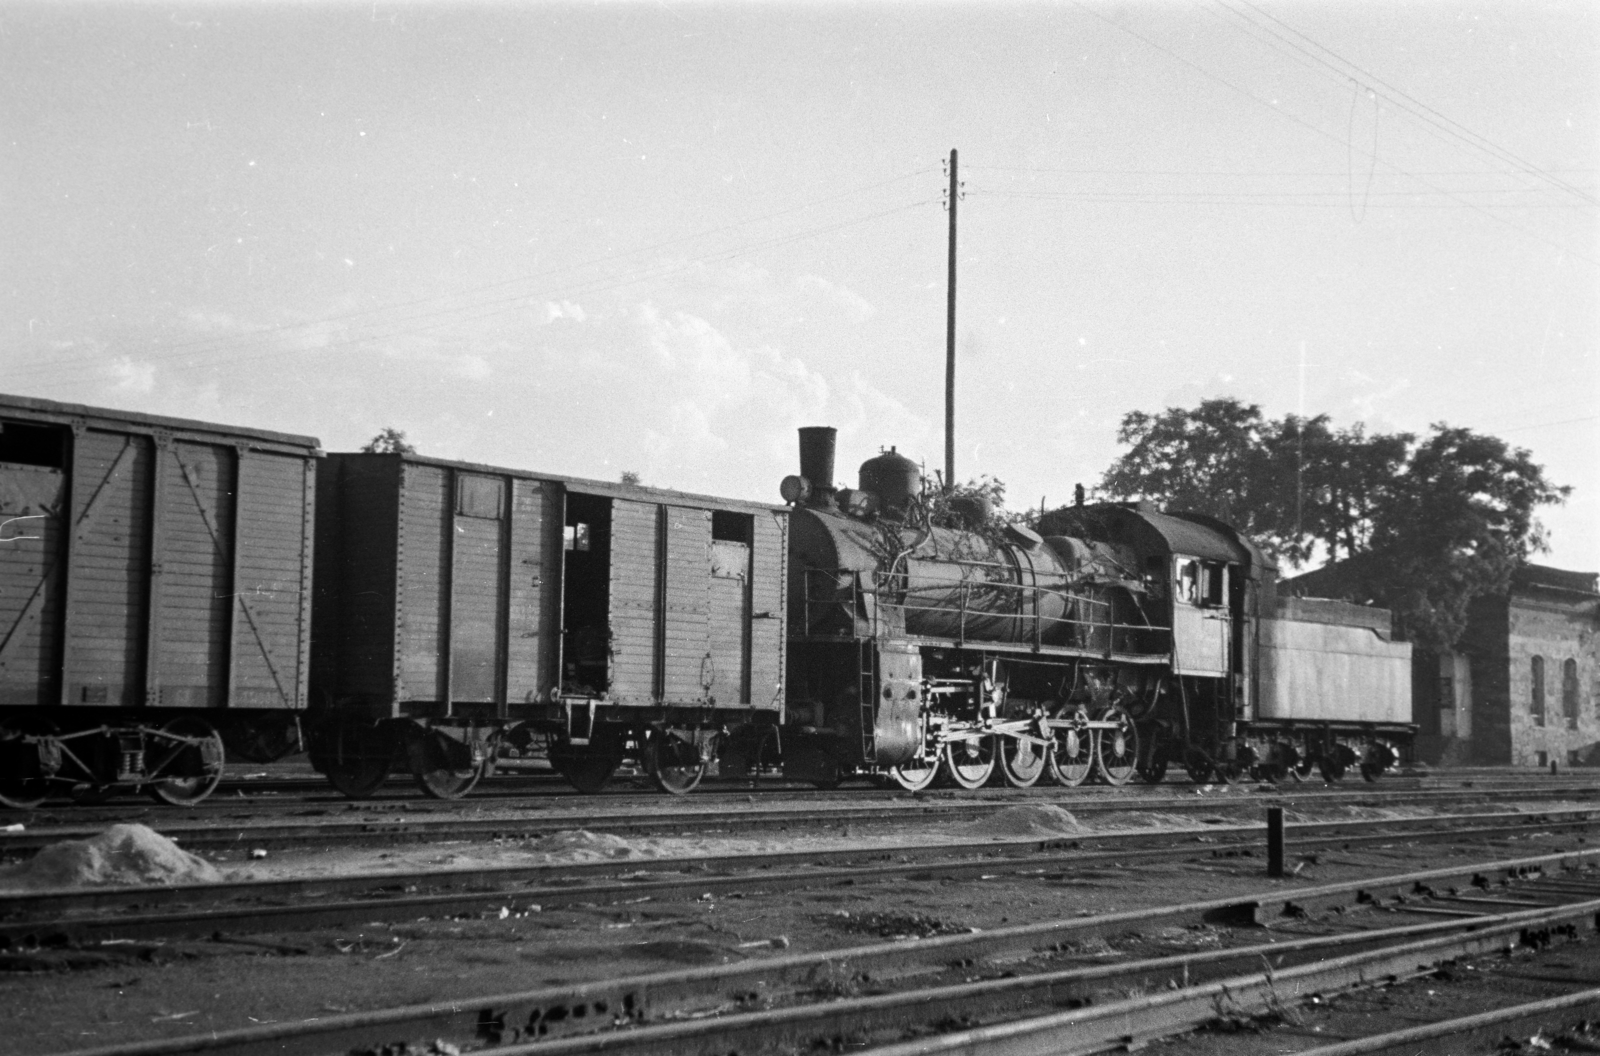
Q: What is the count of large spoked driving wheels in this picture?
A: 5